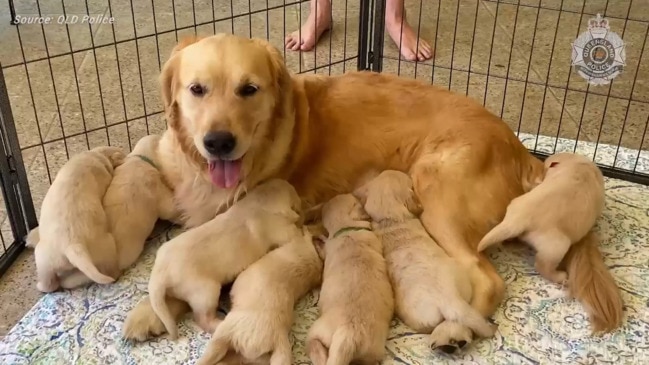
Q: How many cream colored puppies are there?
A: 7